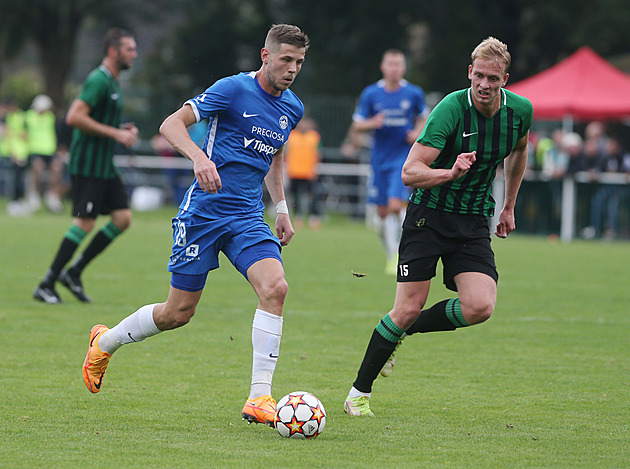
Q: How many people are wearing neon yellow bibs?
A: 2